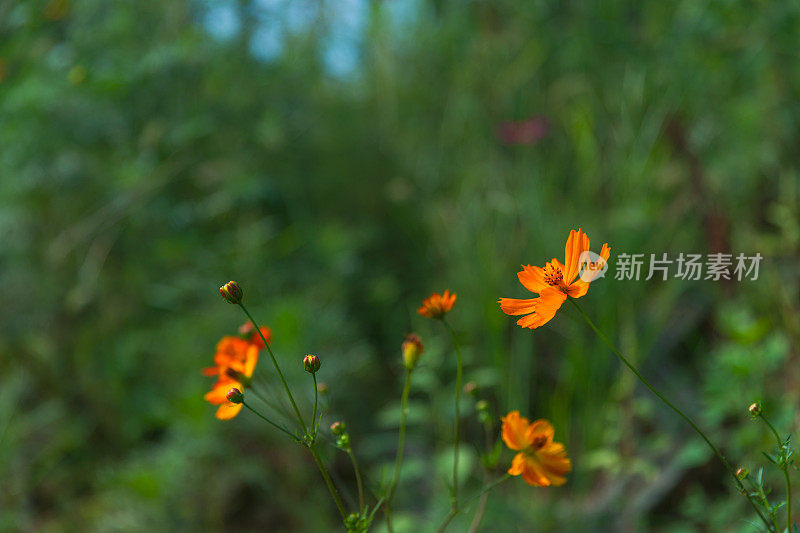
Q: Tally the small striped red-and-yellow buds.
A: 3